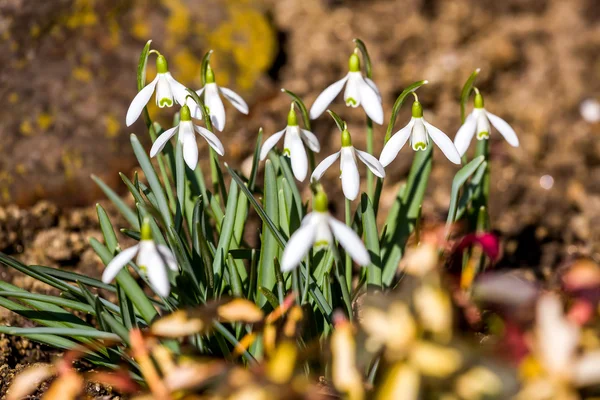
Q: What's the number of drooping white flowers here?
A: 10